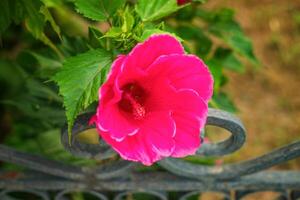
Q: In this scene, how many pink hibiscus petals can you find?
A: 5